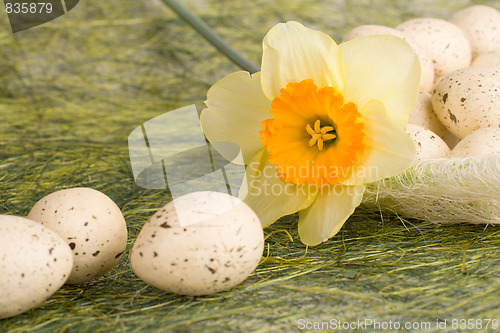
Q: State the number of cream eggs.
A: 11